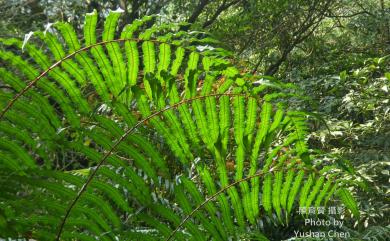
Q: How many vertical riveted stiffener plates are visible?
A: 0